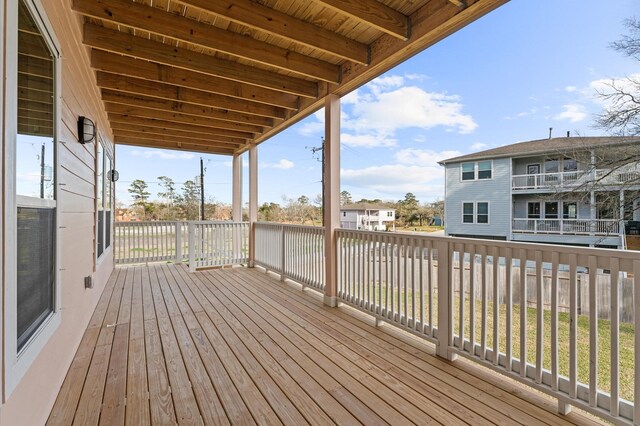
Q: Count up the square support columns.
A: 3